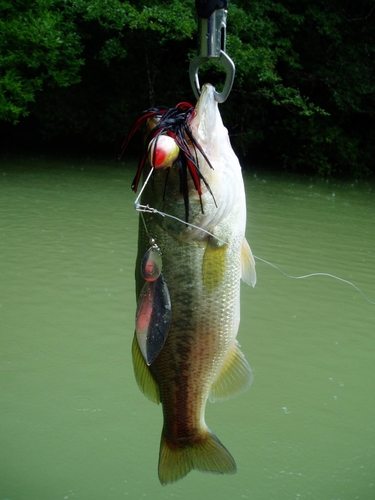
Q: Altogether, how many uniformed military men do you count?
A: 0